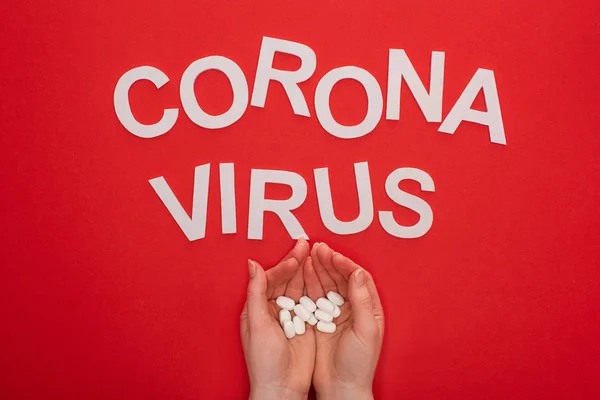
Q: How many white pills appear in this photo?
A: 12